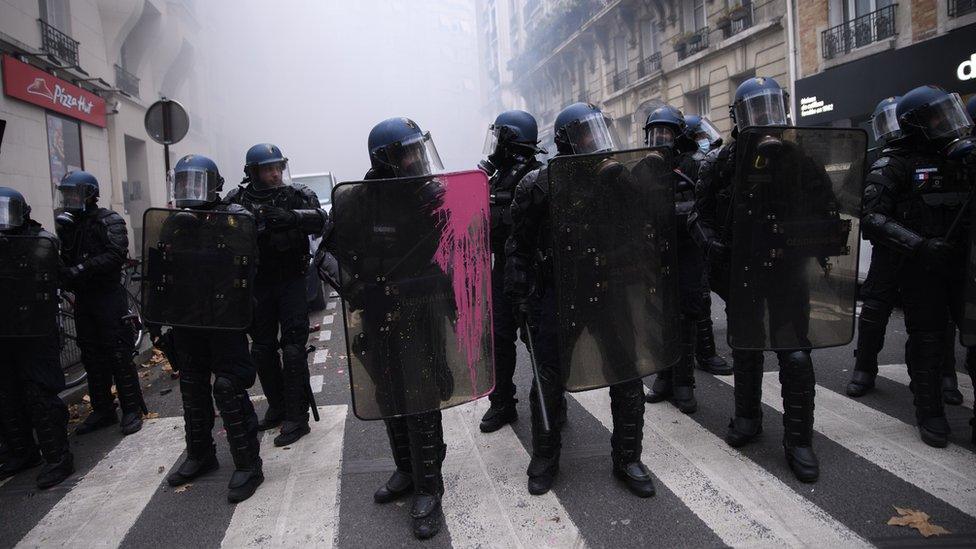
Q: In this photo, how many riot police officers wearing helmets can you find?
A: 12